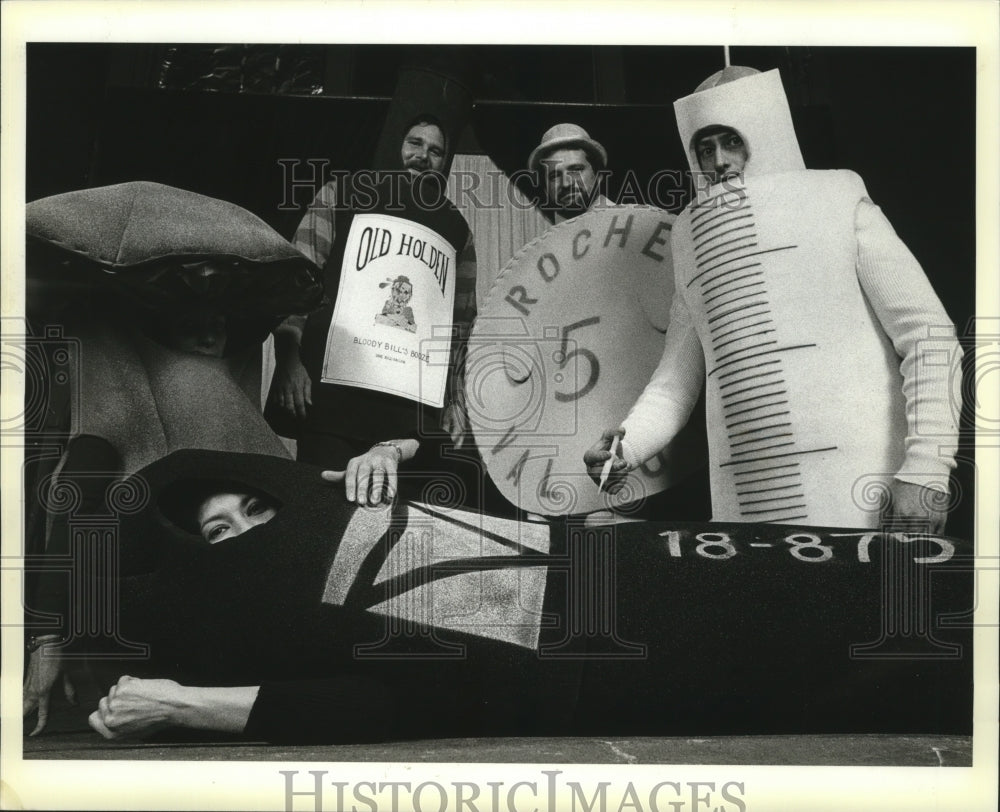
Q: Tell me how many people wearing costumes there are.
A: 5